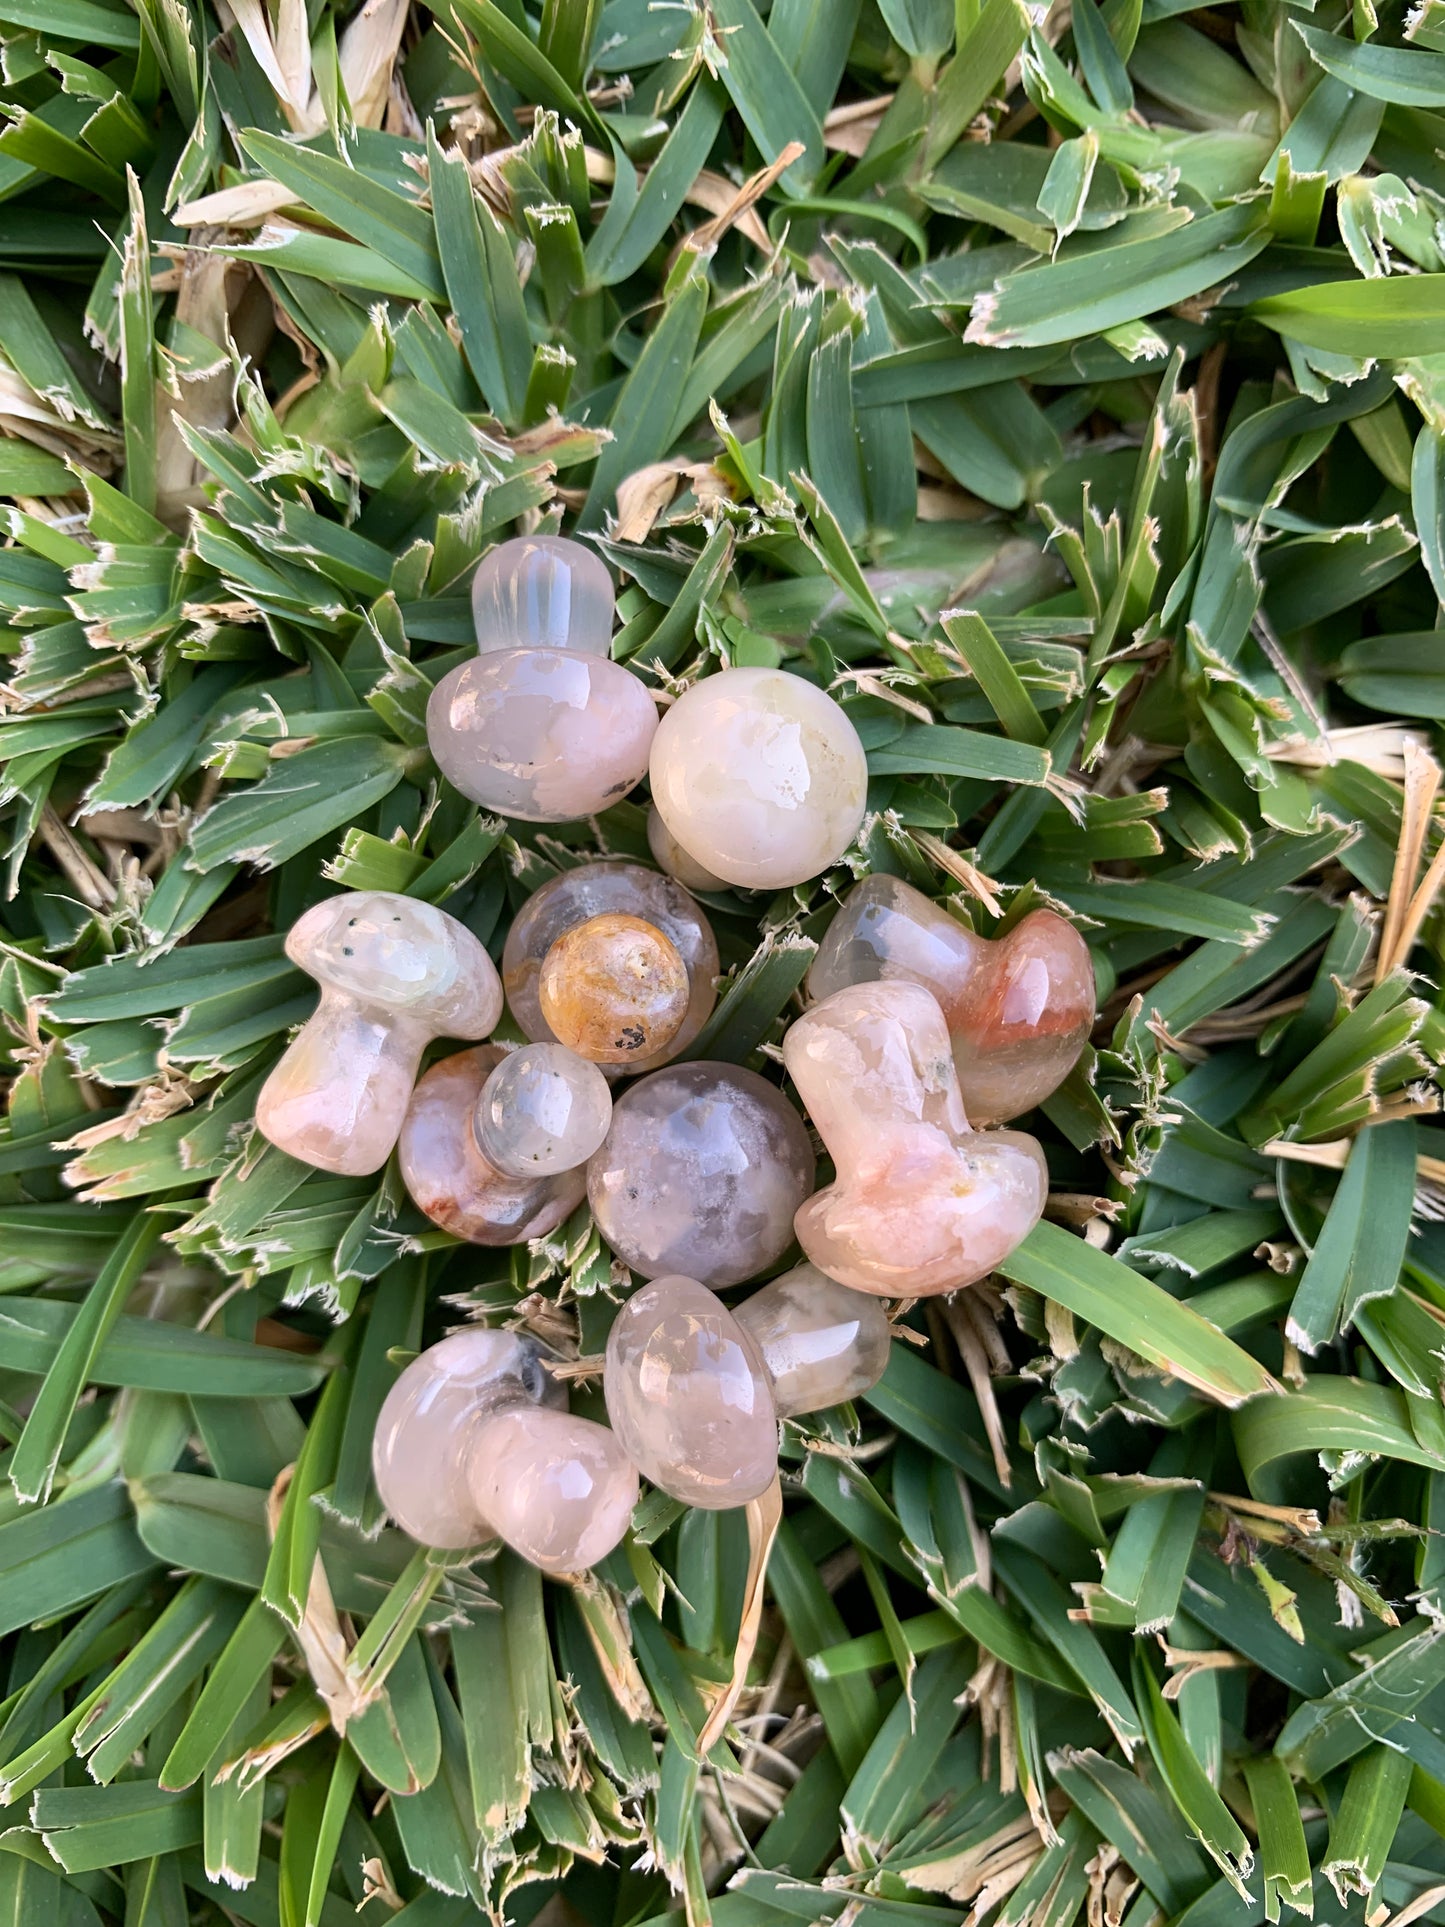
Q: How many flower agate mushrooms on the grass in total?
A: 10